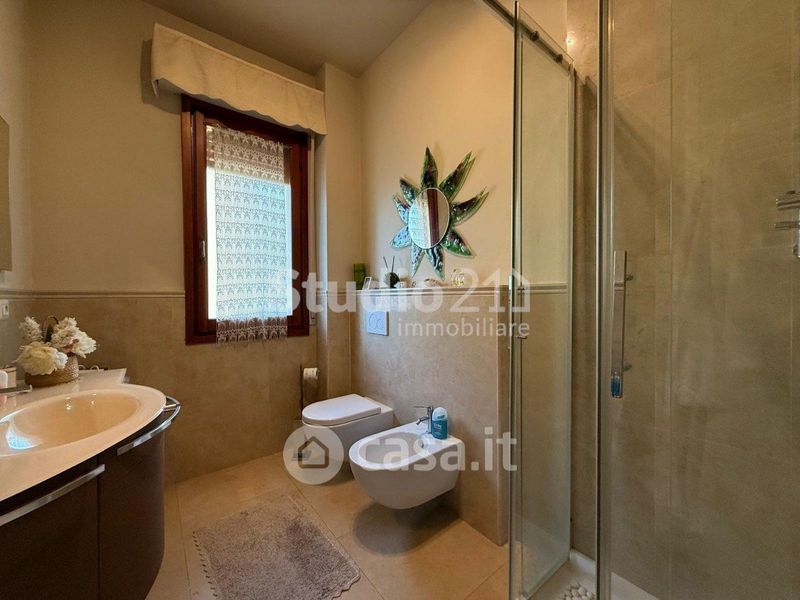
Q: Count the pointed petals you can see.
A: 9